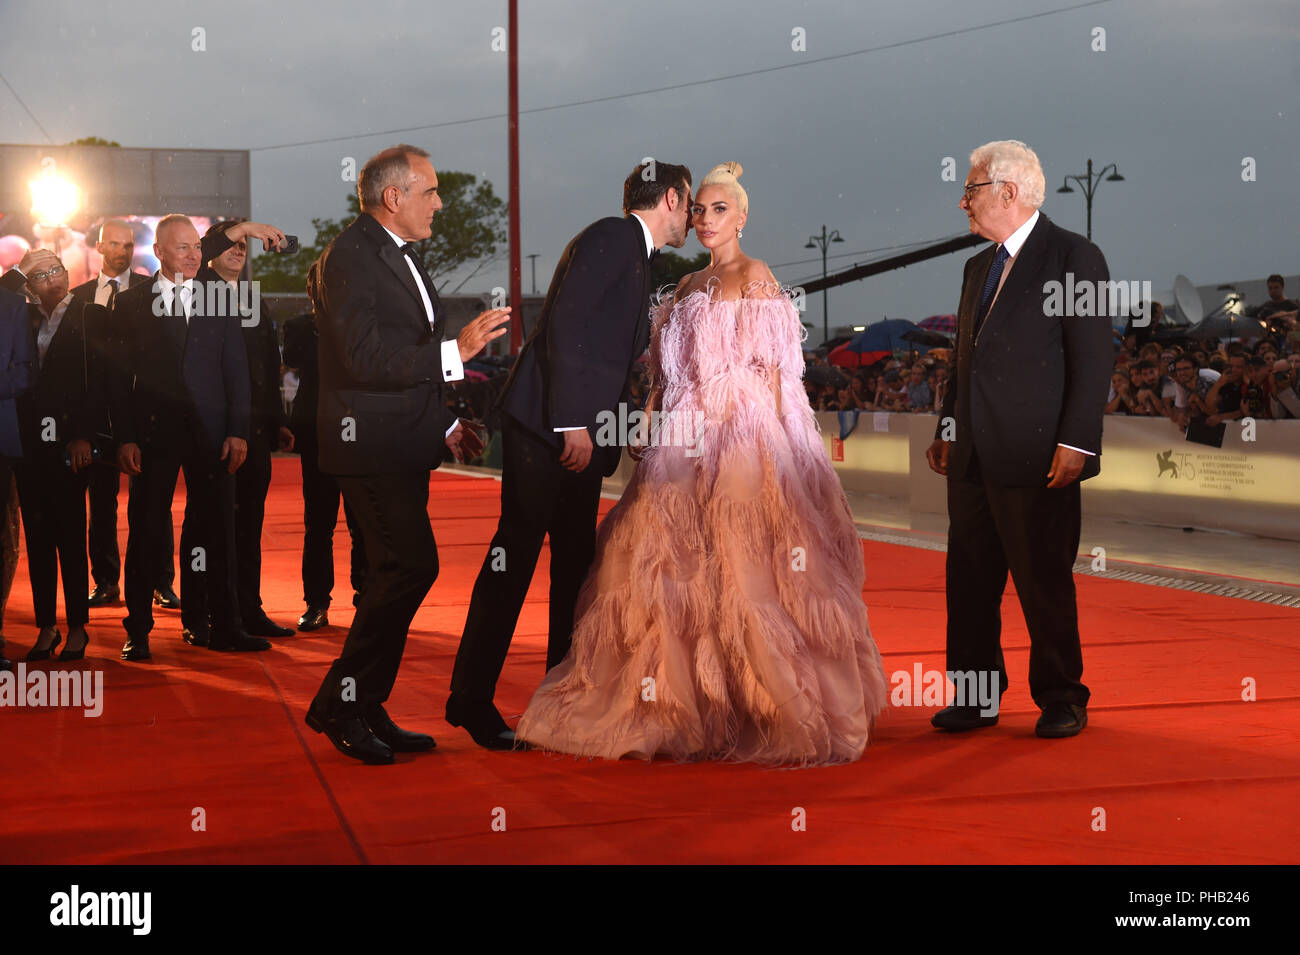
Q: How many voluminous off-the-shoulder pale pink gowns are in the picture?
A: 1